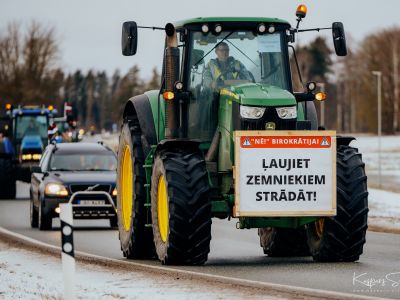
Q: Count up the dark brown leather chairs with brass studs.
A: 0